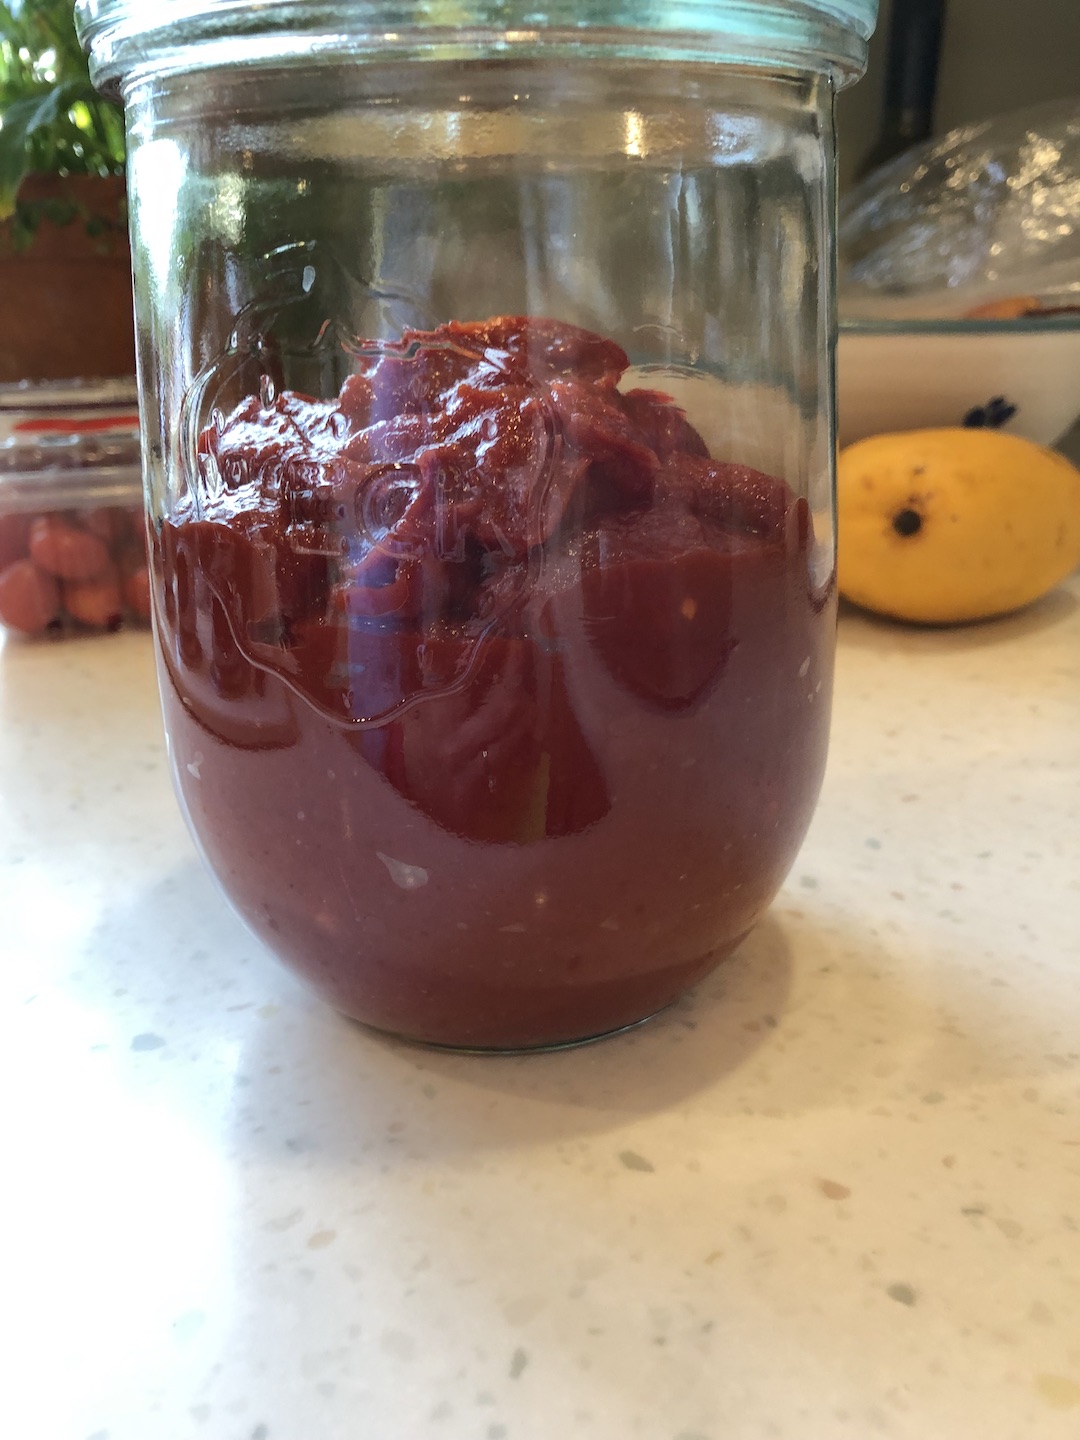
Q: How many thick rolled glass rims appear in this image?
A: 2